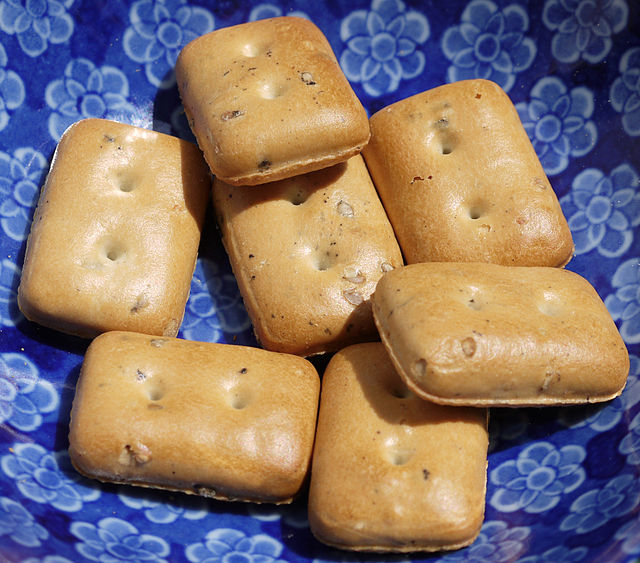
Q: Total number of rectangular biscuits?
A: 7